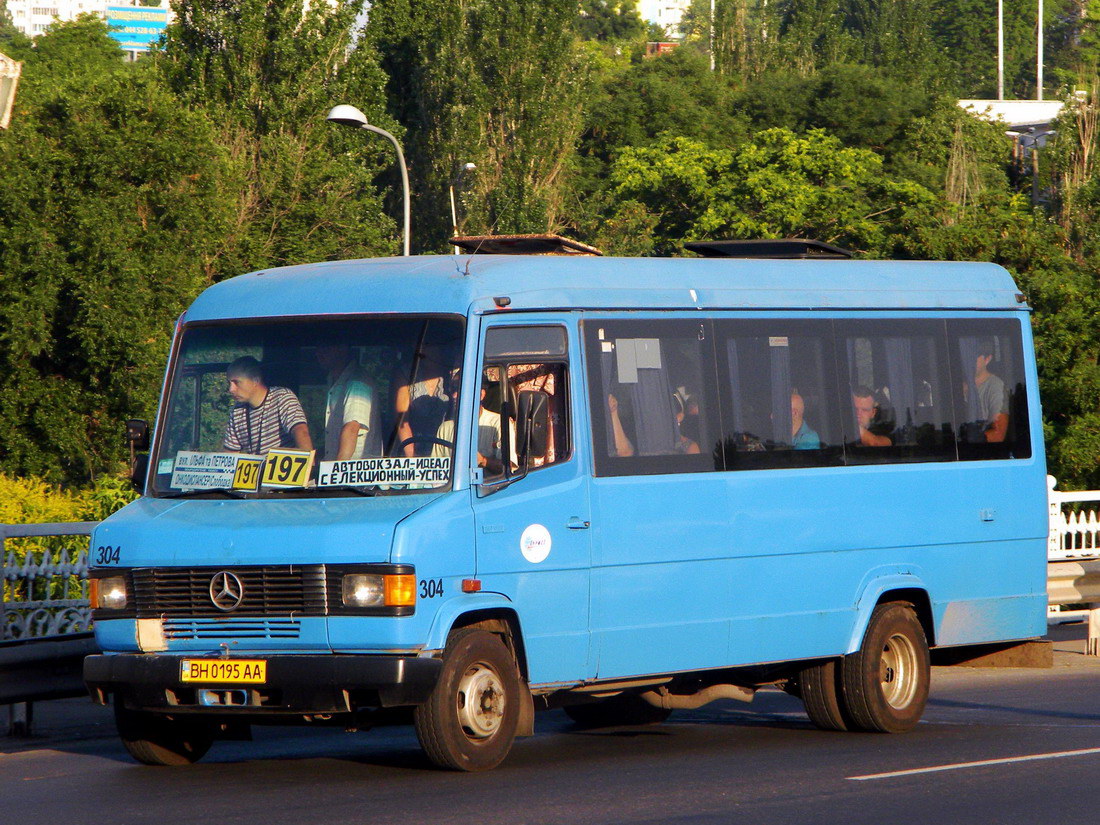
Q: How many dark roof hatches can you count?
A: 2